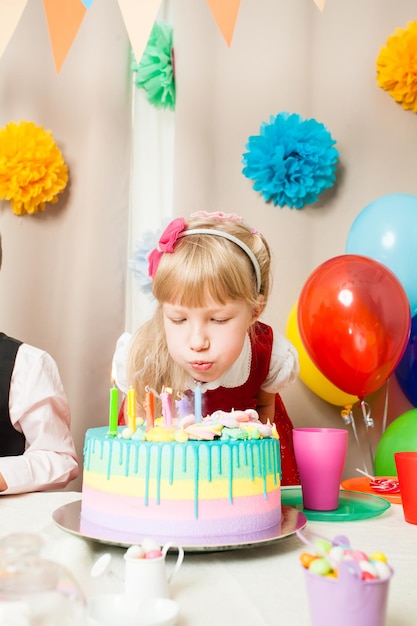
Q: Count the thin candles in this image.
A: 6